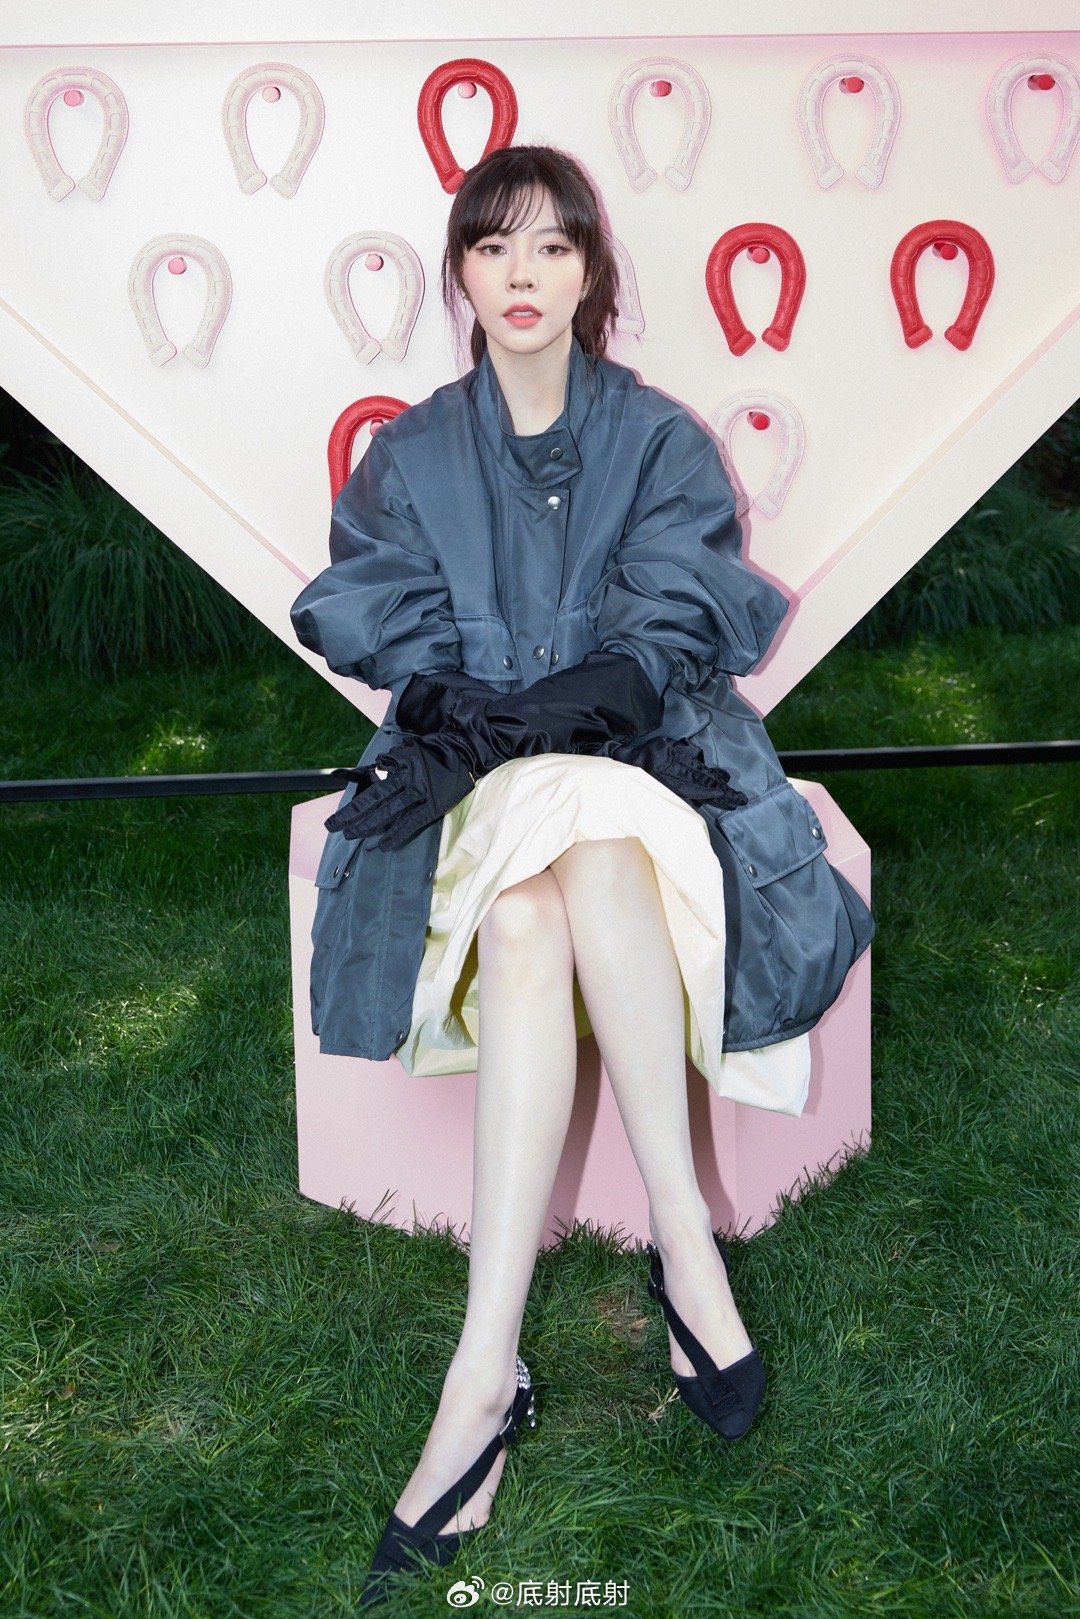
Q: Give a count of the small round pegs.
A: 12